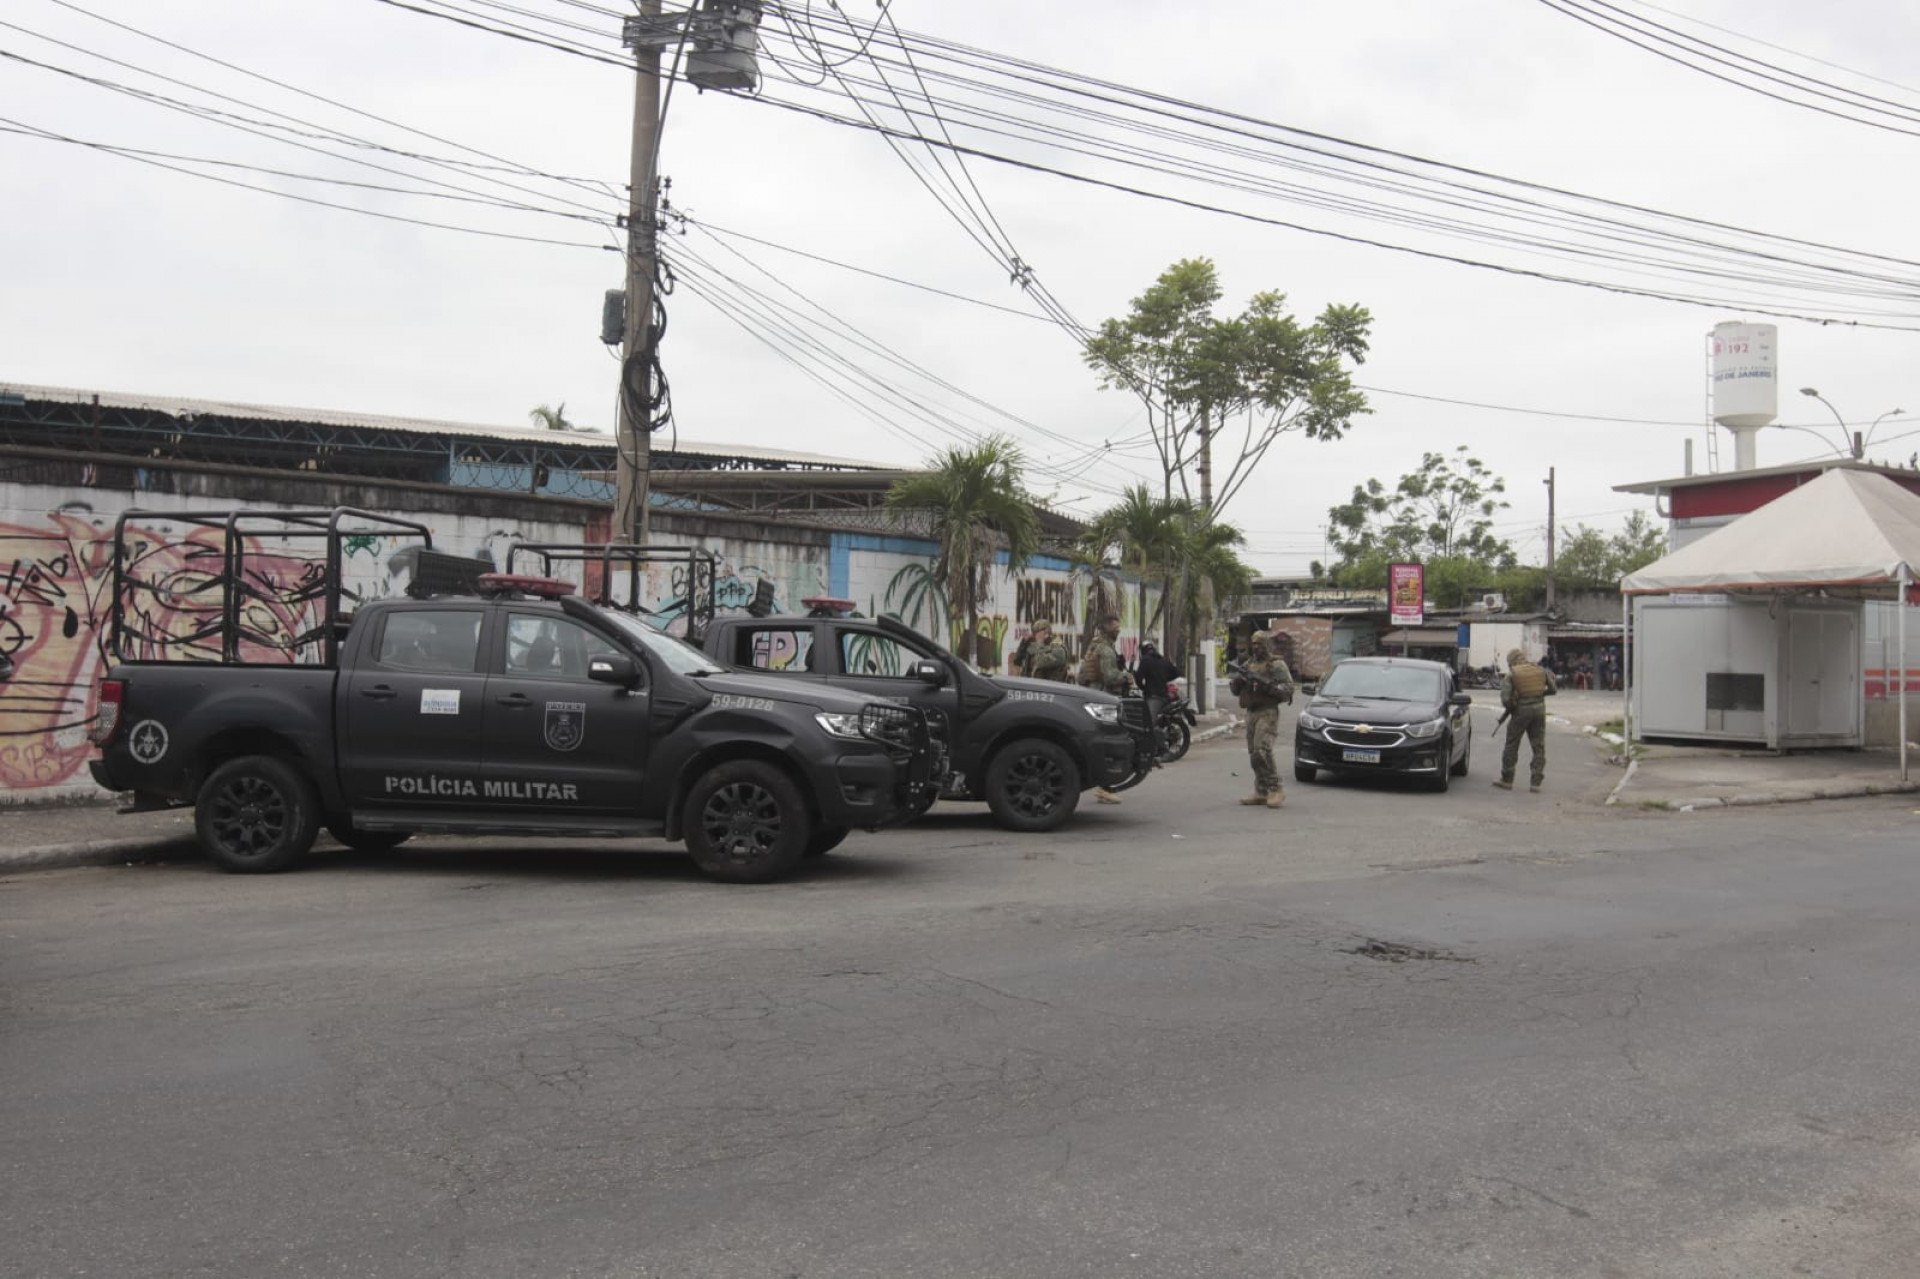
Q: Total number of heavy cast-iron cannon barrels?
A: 0